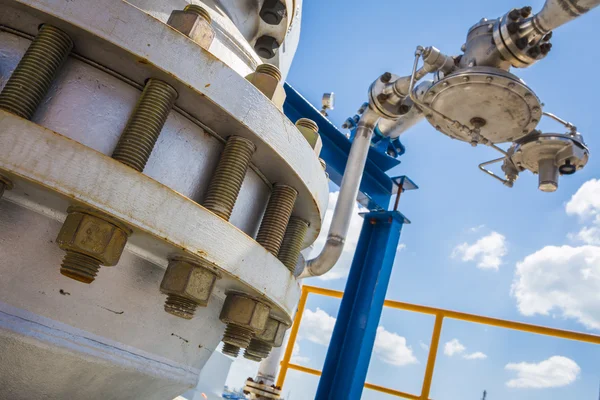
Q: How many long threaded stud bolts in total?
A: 5